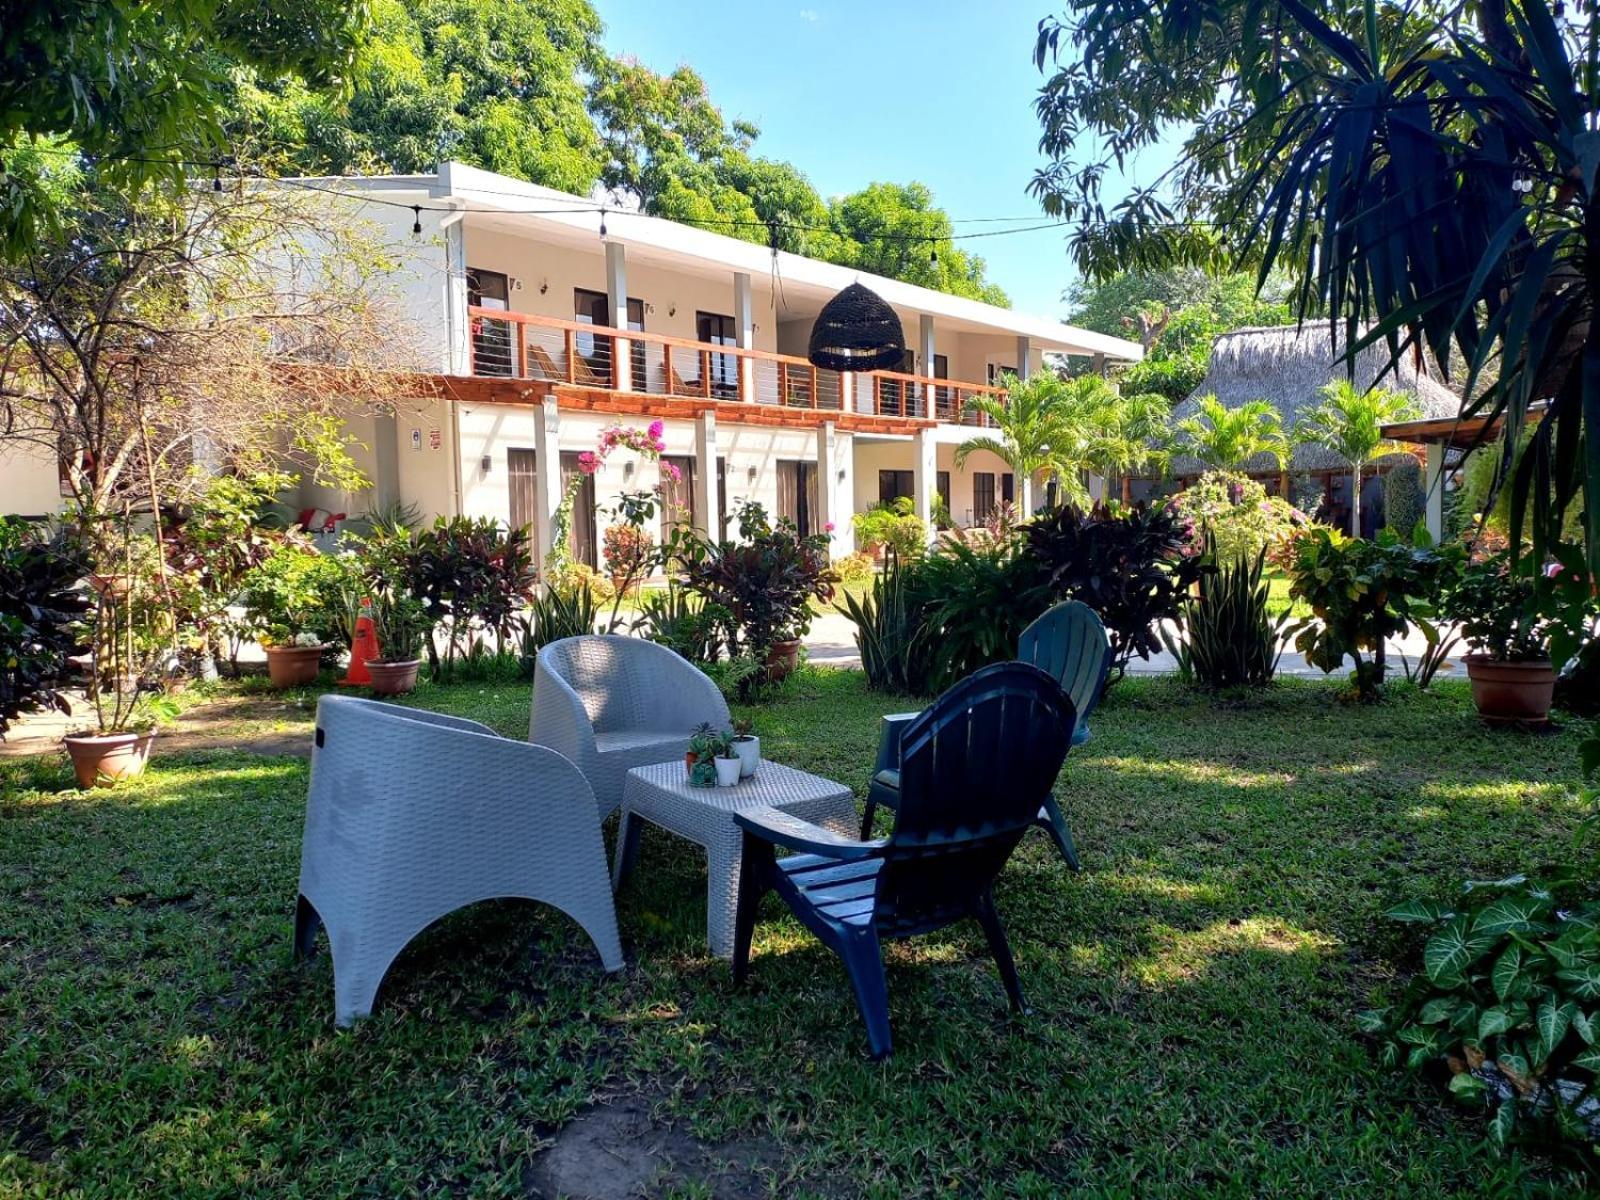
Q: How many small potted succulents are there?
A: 4